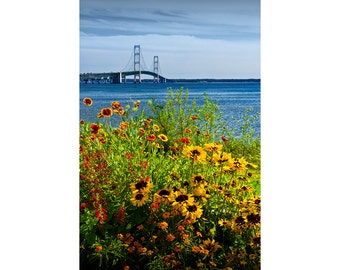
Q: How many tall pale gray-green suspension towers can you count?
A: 2